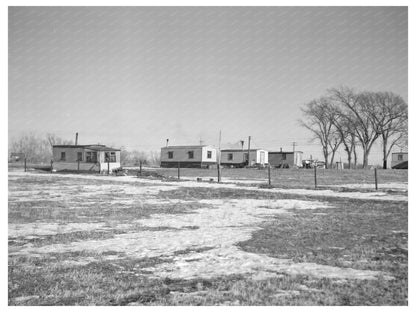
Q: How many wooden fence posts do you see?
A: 10